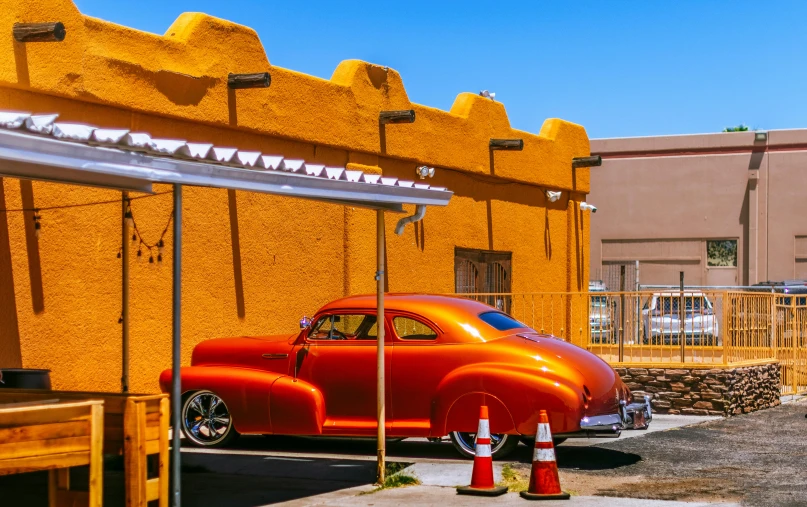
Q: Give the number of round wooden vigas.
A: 5